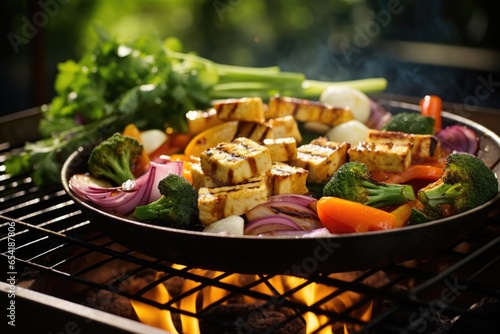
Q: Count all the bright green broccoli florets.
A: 5